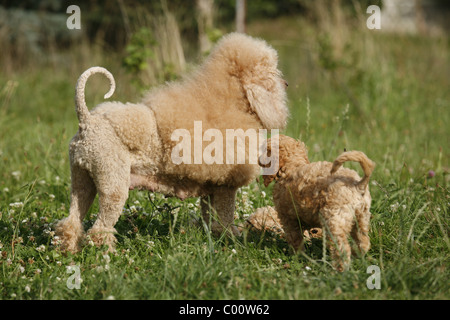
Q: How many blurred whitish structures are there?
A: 1